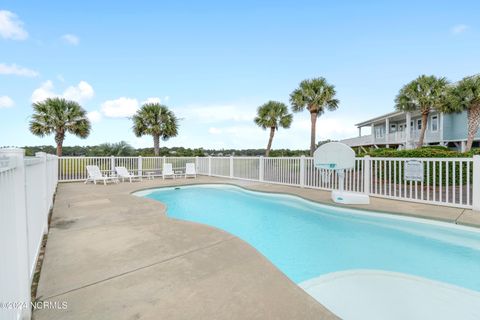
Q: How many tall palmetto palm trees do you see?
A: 6